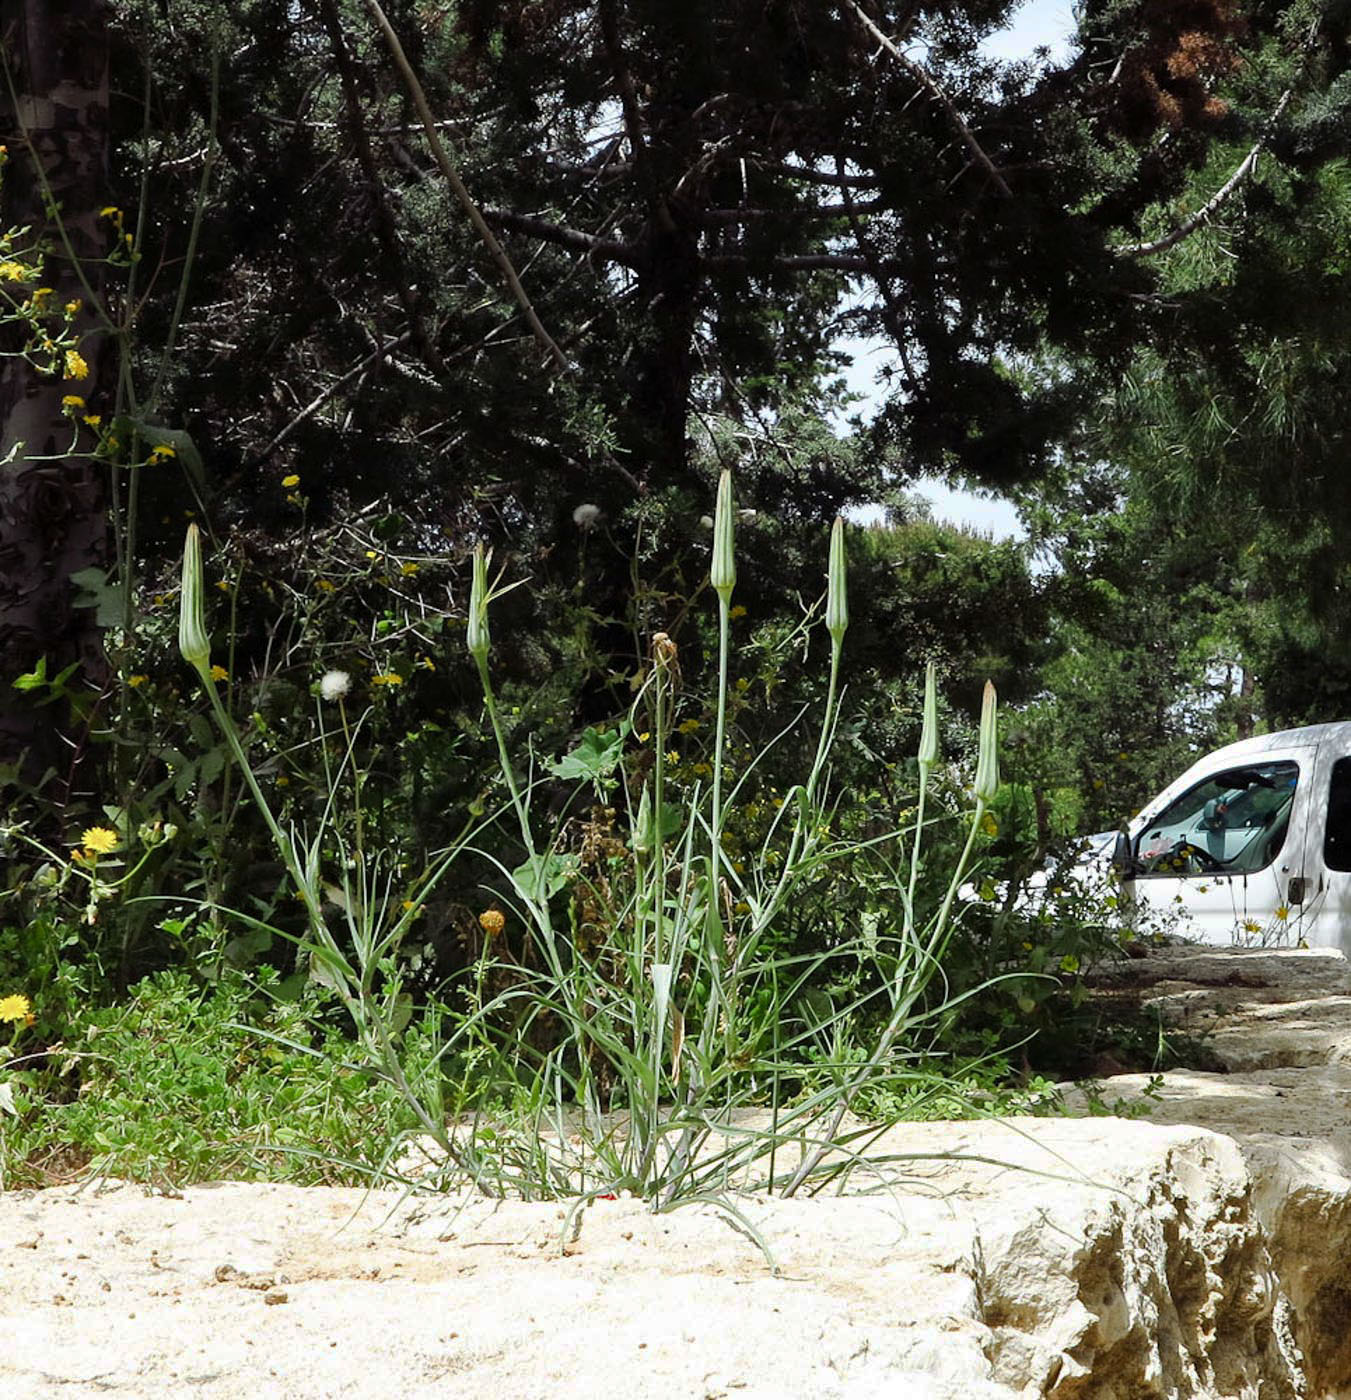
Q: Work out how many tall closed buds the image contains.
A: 6